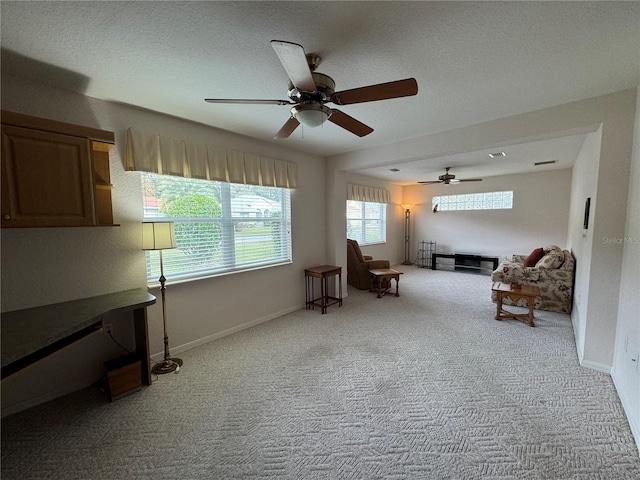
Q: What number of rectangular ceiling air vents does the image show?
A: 3